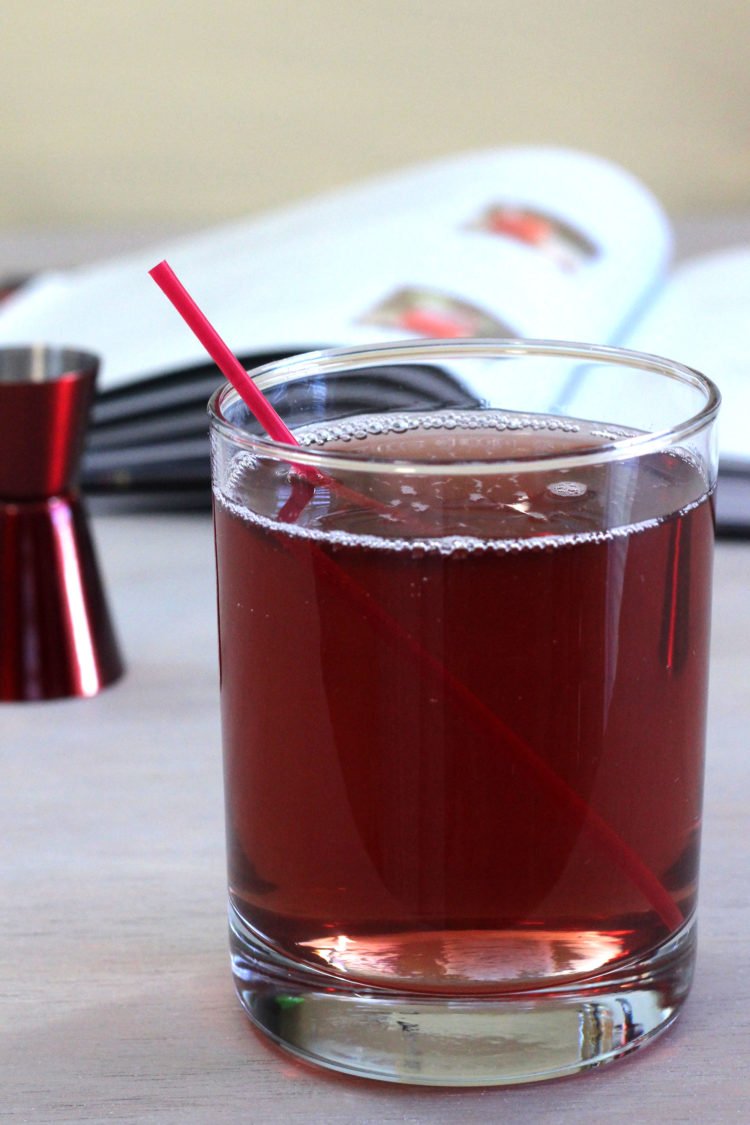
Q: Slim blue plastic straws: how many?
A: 0